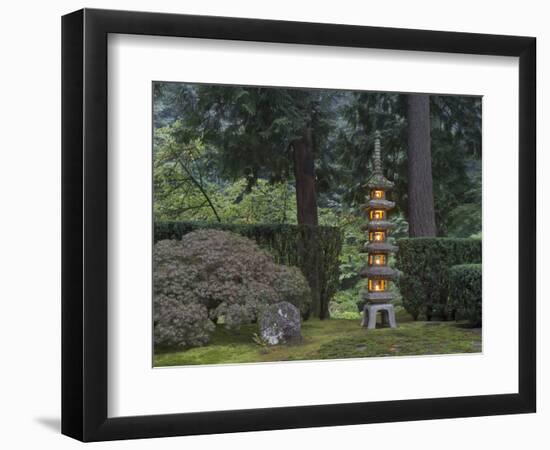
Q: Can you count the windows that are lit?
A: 5